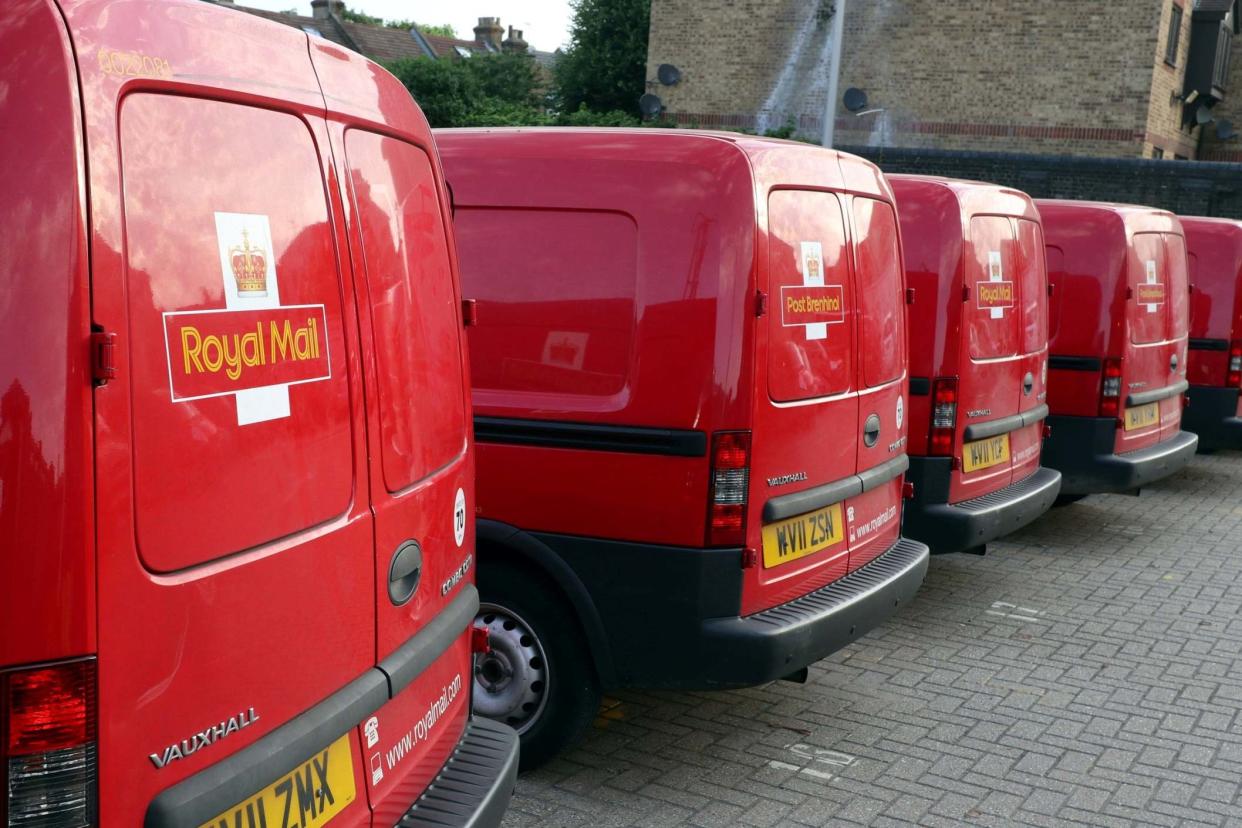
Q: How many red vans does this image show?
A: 5